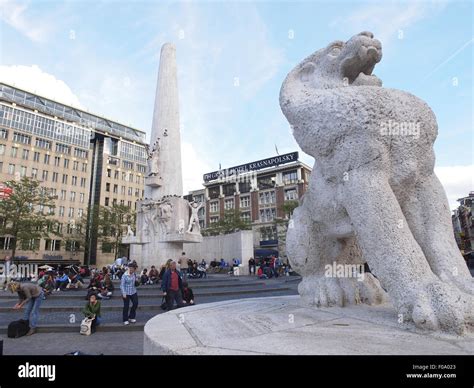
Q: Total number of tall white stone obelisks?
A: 1